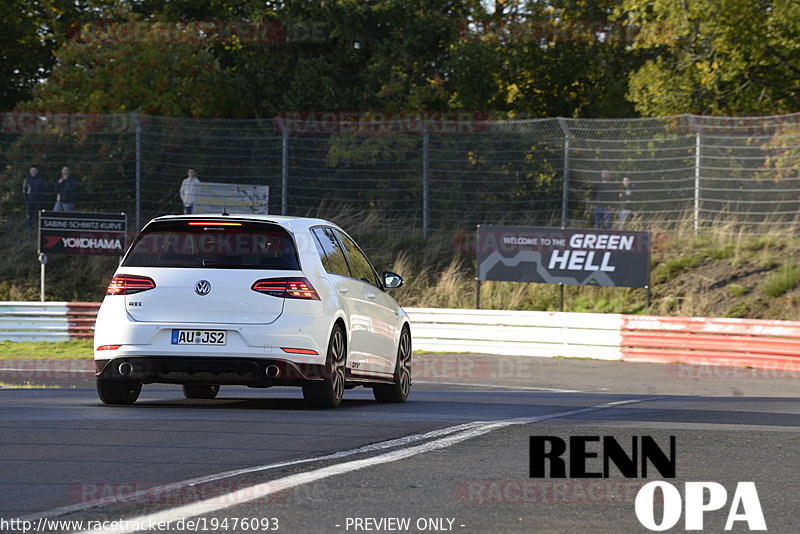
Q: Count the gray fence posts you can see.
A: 5